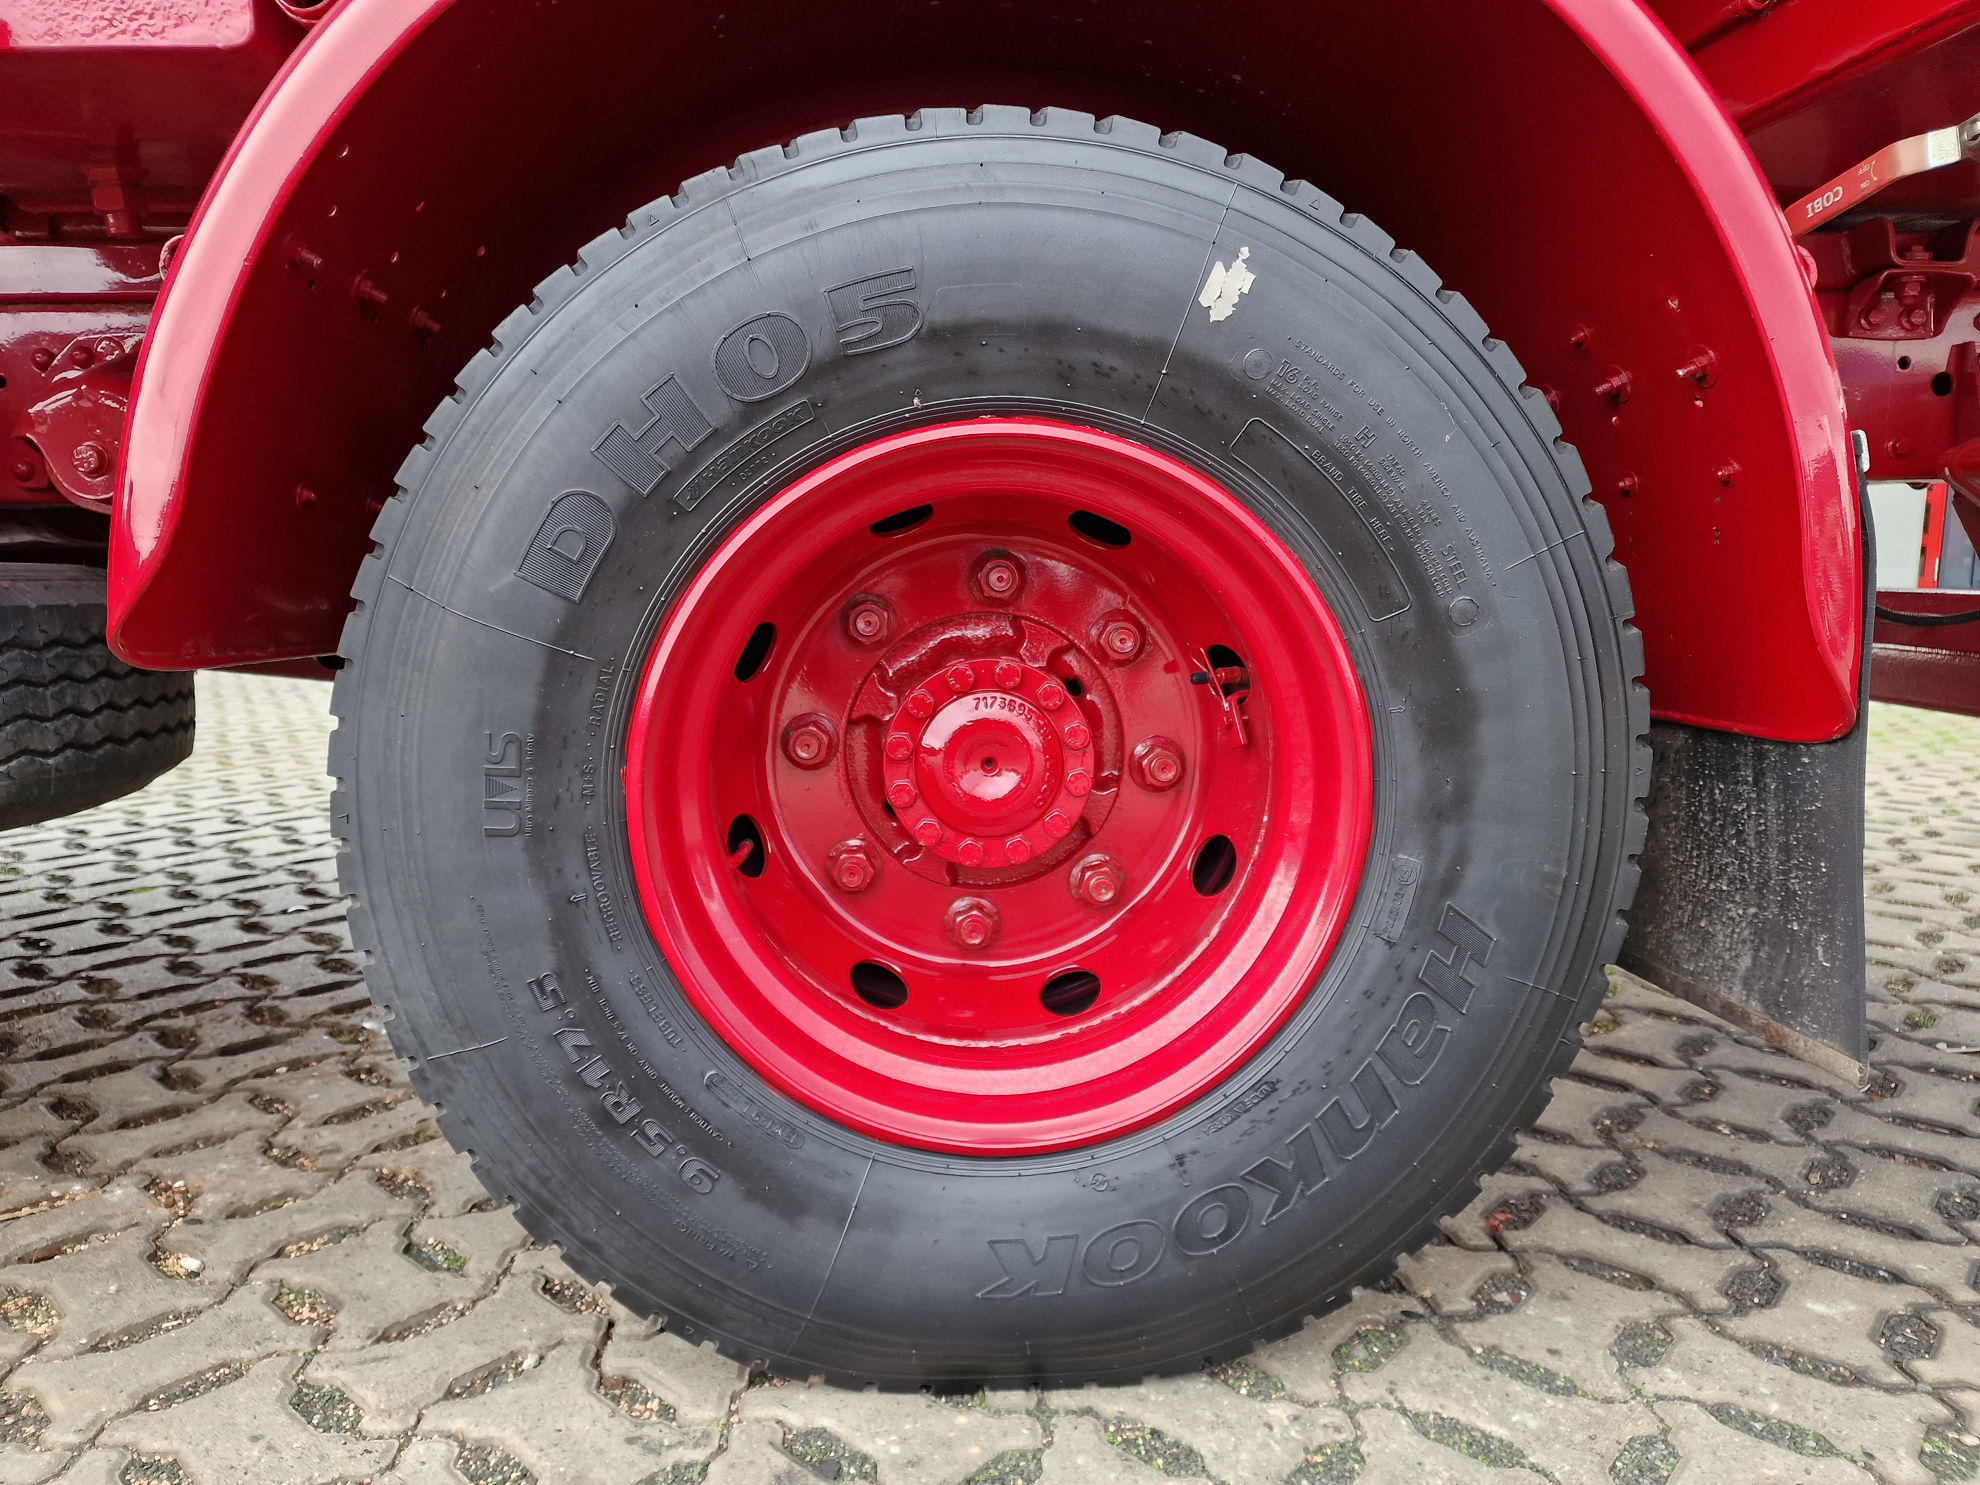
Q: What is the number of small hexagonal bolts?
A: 12